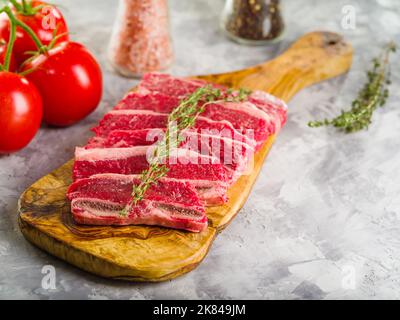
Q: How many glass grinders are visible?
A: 2